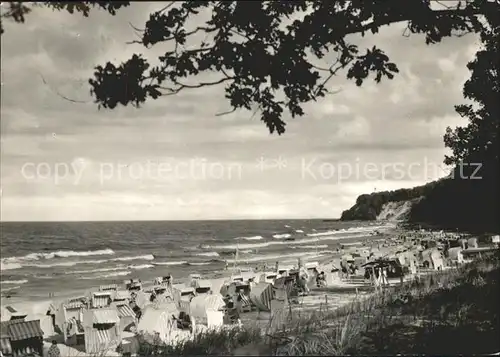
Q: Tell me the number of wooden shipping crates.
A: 0